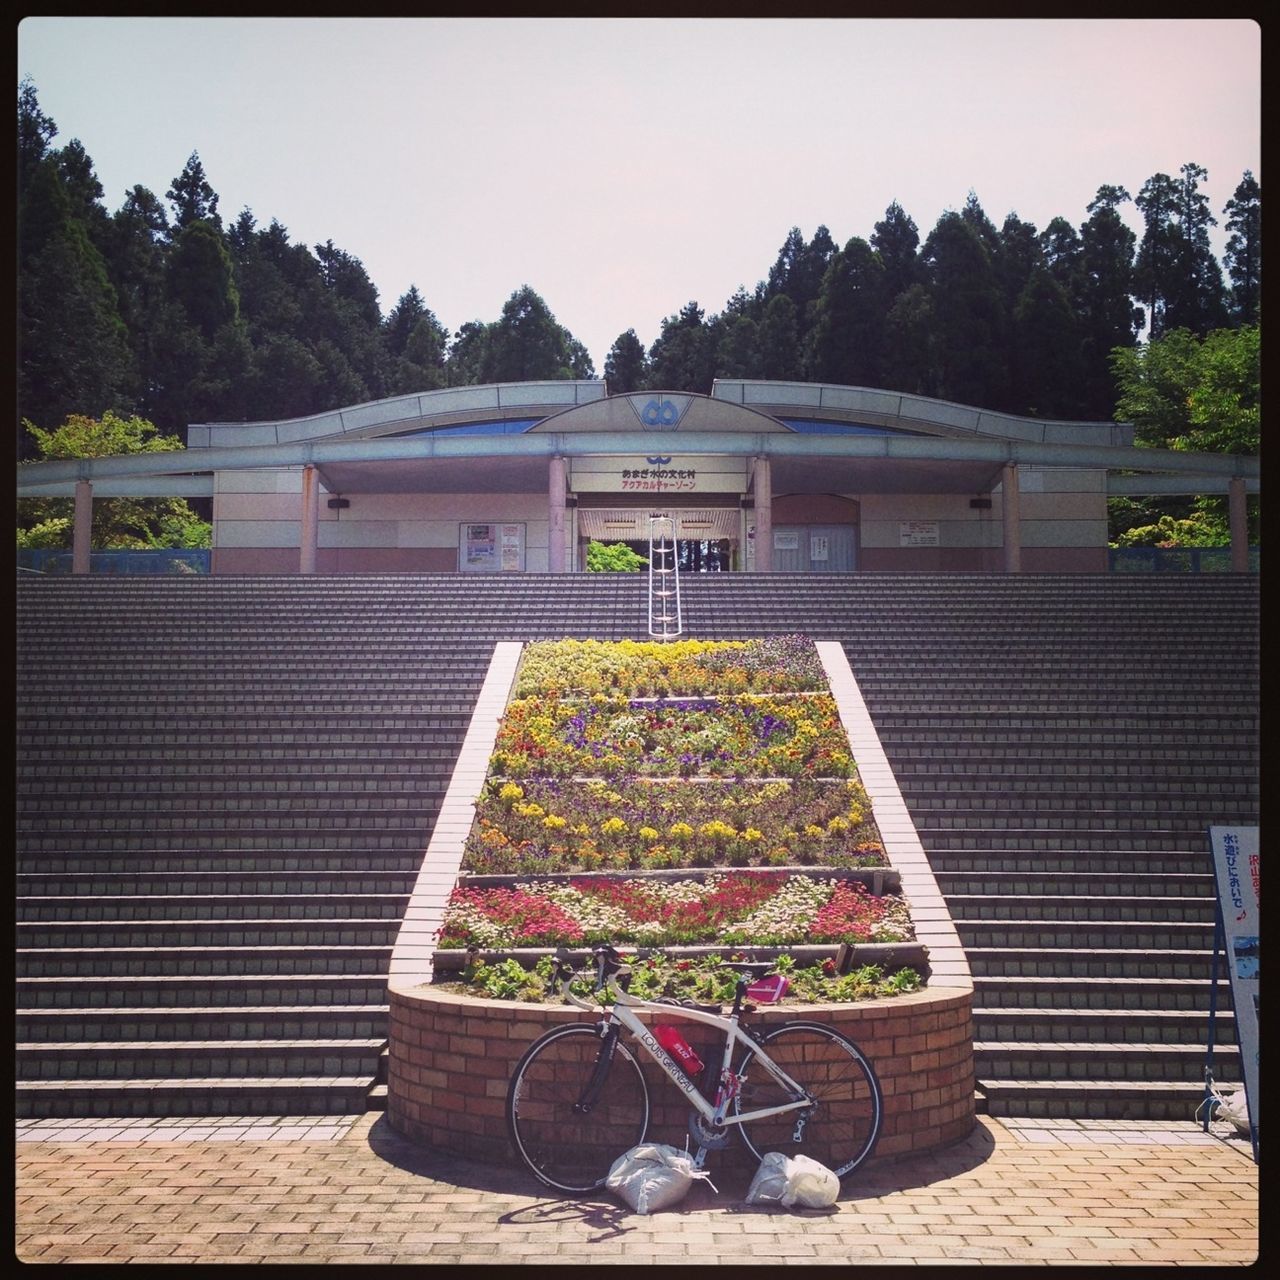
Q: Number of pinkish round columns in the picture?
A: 6